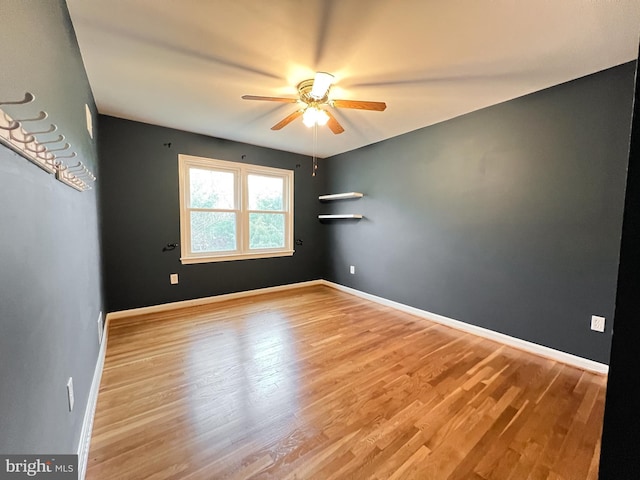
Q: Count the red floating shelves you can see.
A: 0